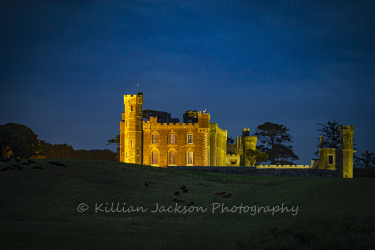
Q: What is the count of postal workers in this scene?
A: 0